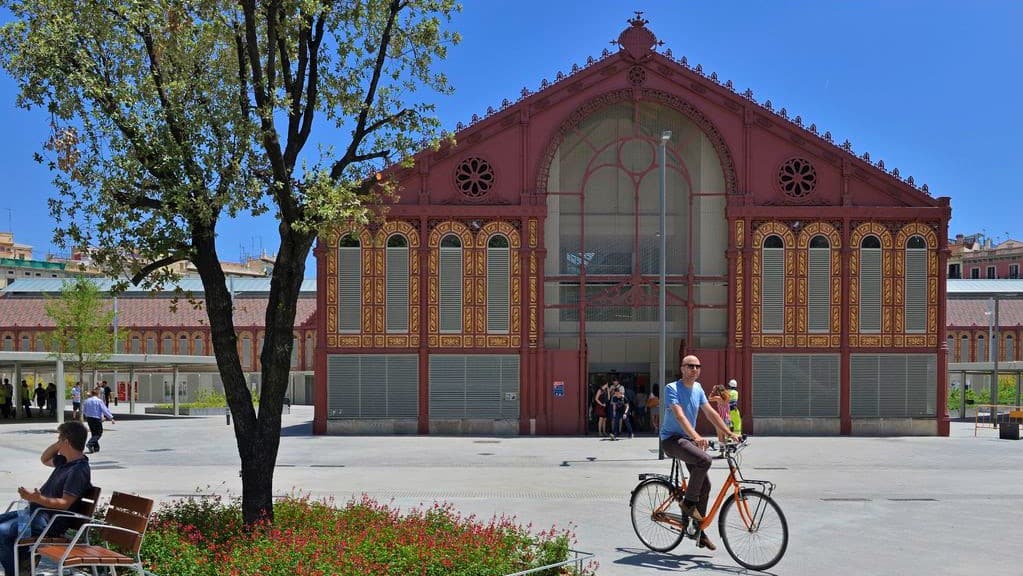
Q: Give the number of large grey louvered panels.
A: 4